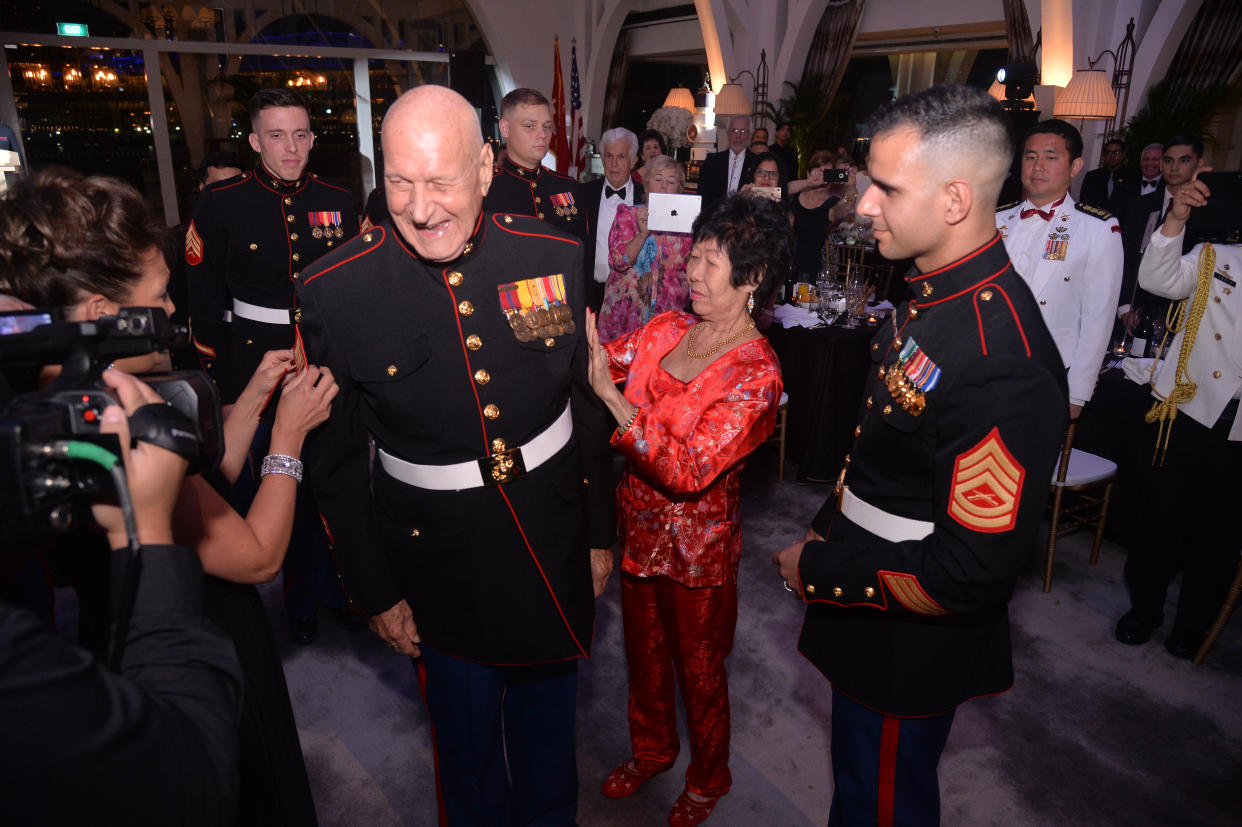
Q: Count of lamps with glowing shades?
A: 4